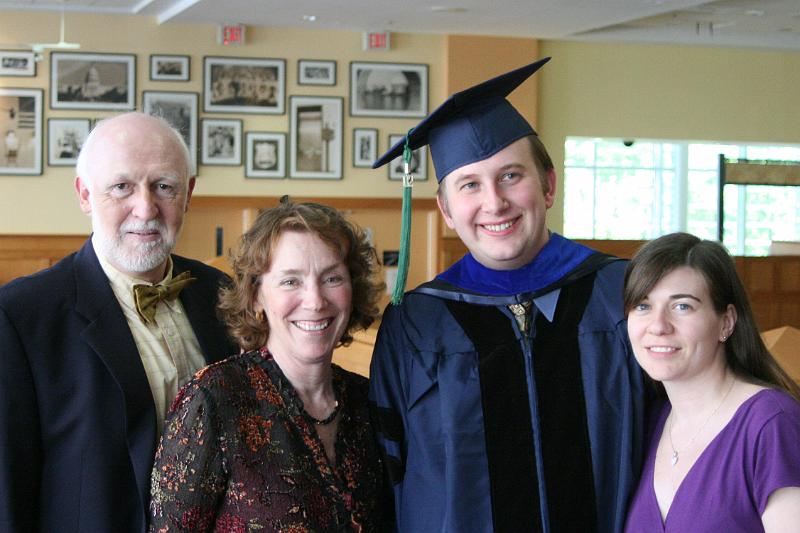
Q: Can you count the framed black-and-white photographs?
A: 15